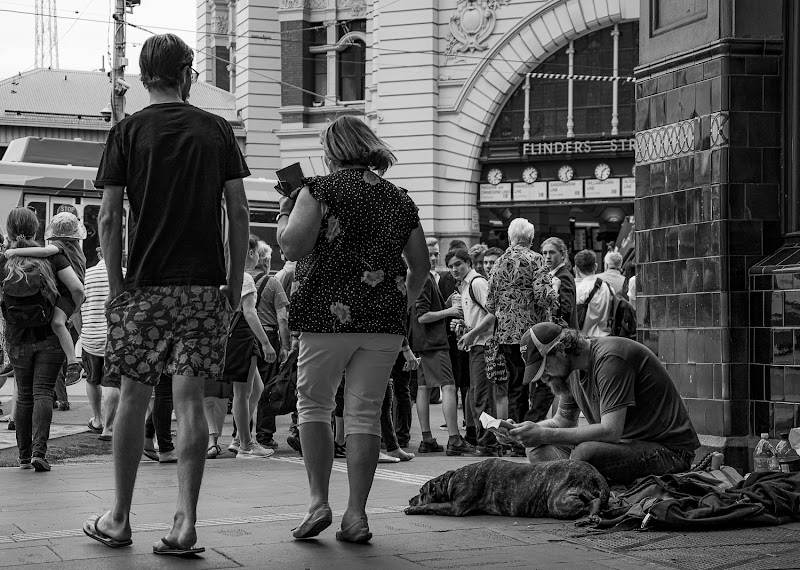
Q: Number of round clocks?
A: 4